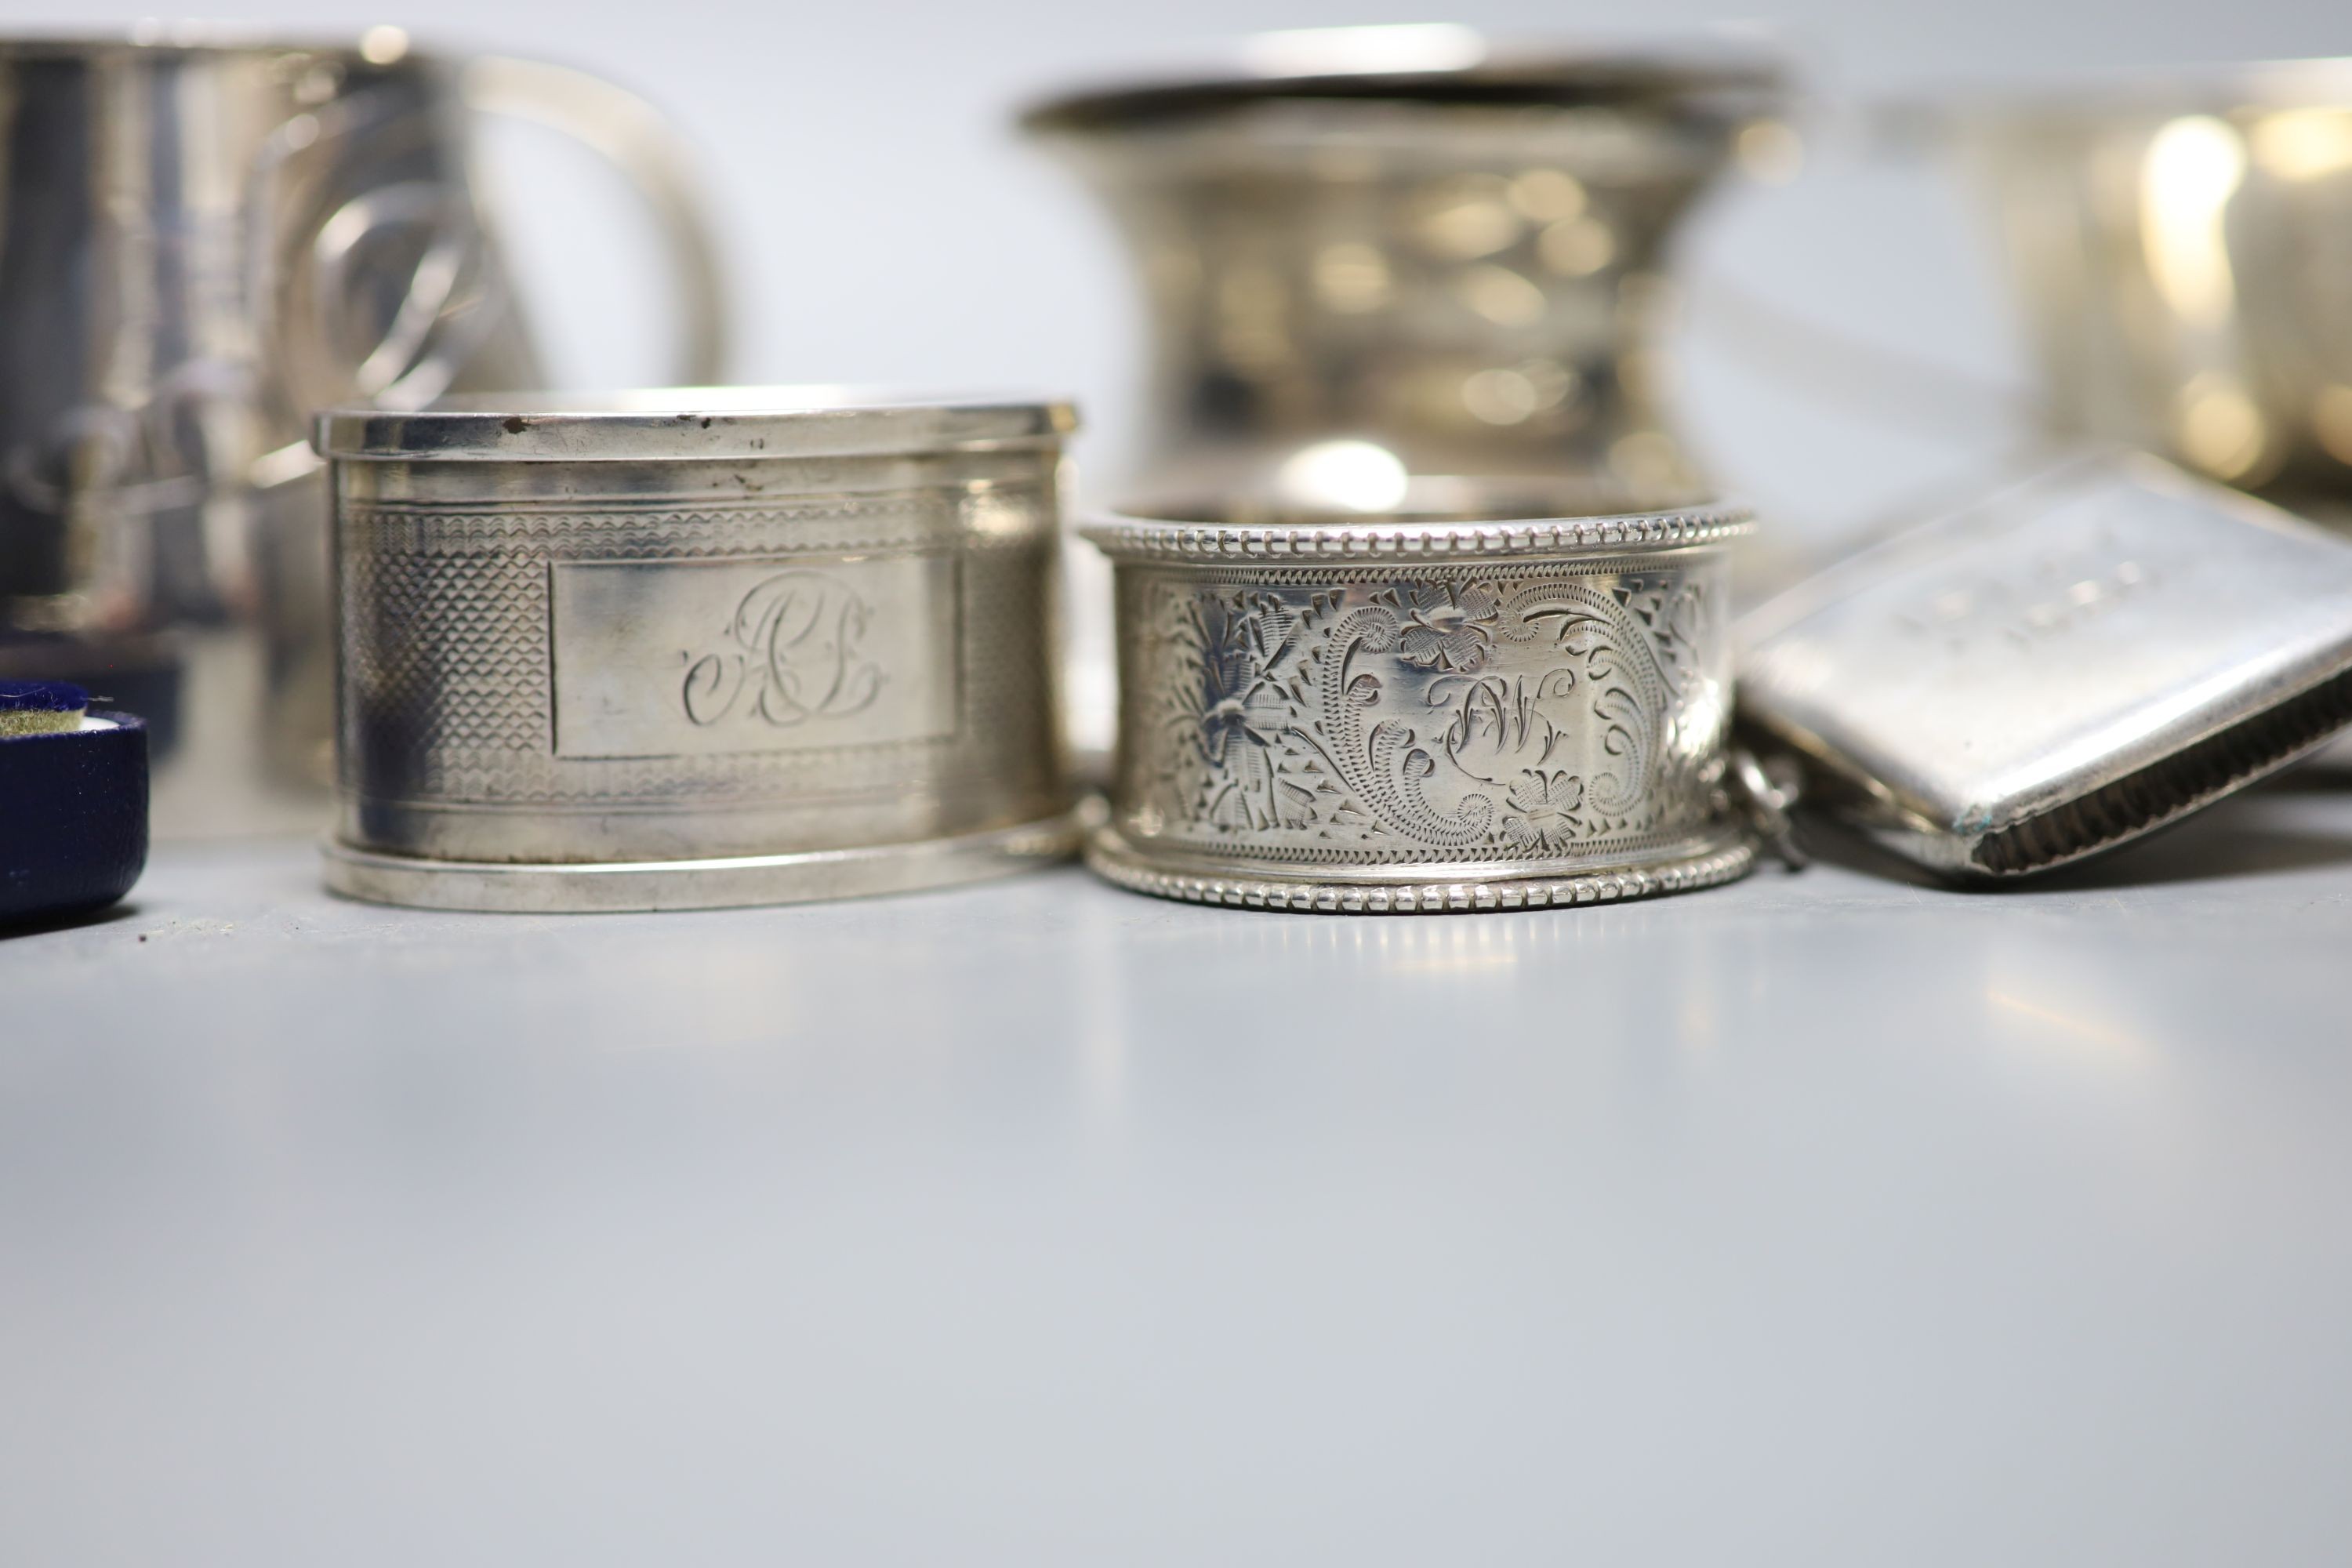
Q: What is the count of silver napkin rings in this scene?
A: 2